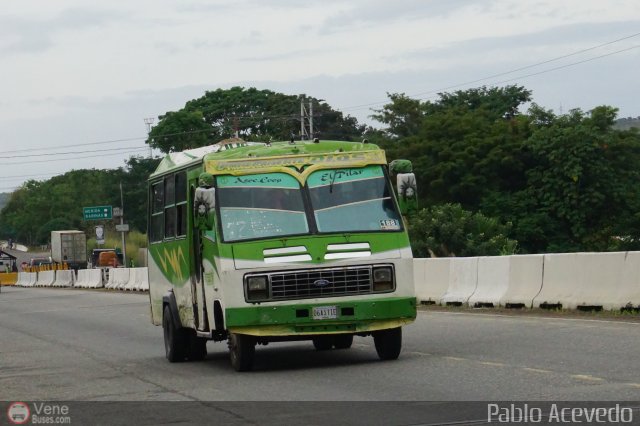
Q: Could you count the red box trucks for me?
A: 0